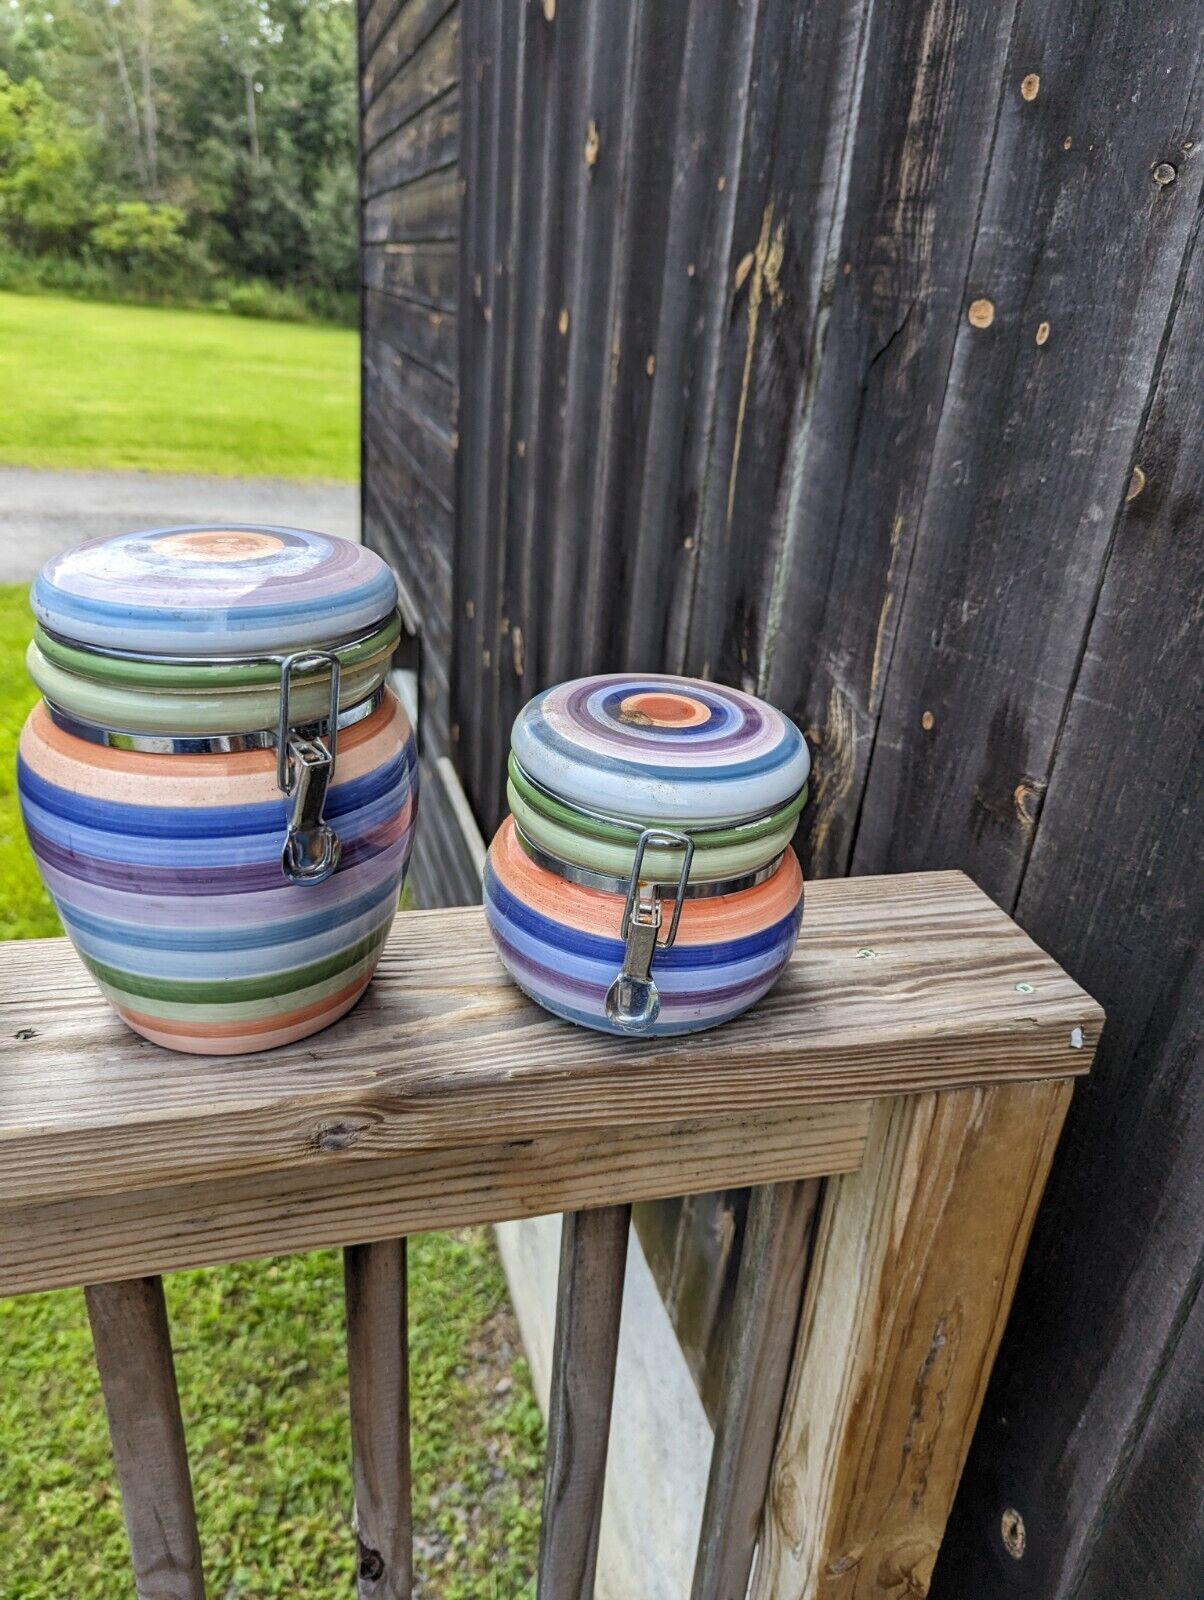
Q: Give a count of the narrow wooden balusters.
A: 4